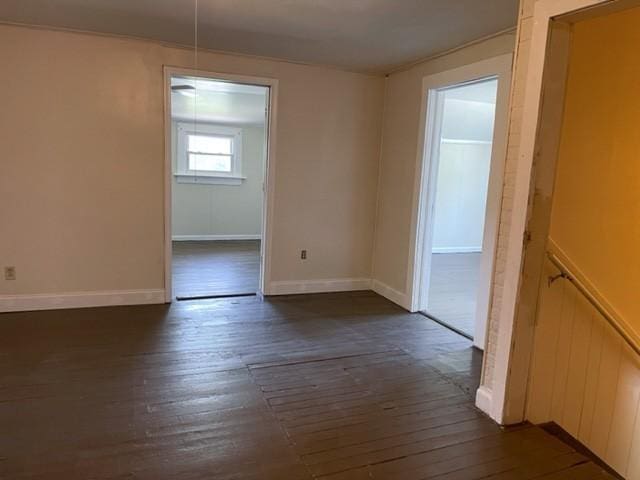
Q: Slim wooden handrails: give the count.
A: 1